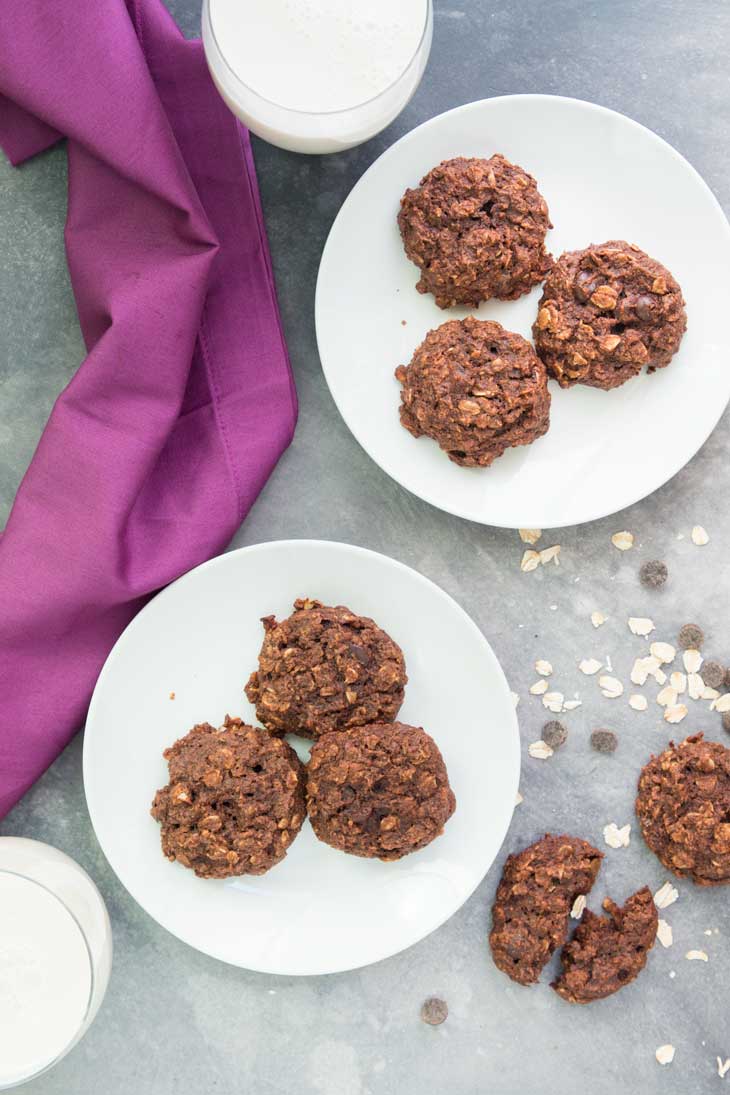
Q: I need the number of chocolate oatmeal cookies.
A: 8